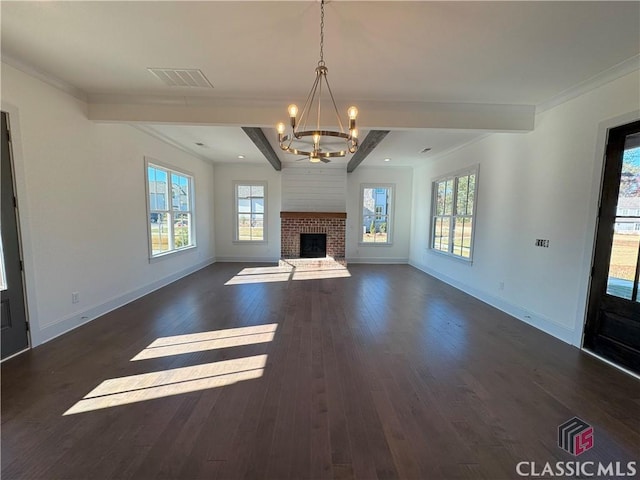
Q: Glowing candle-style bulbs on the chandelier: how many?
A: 5